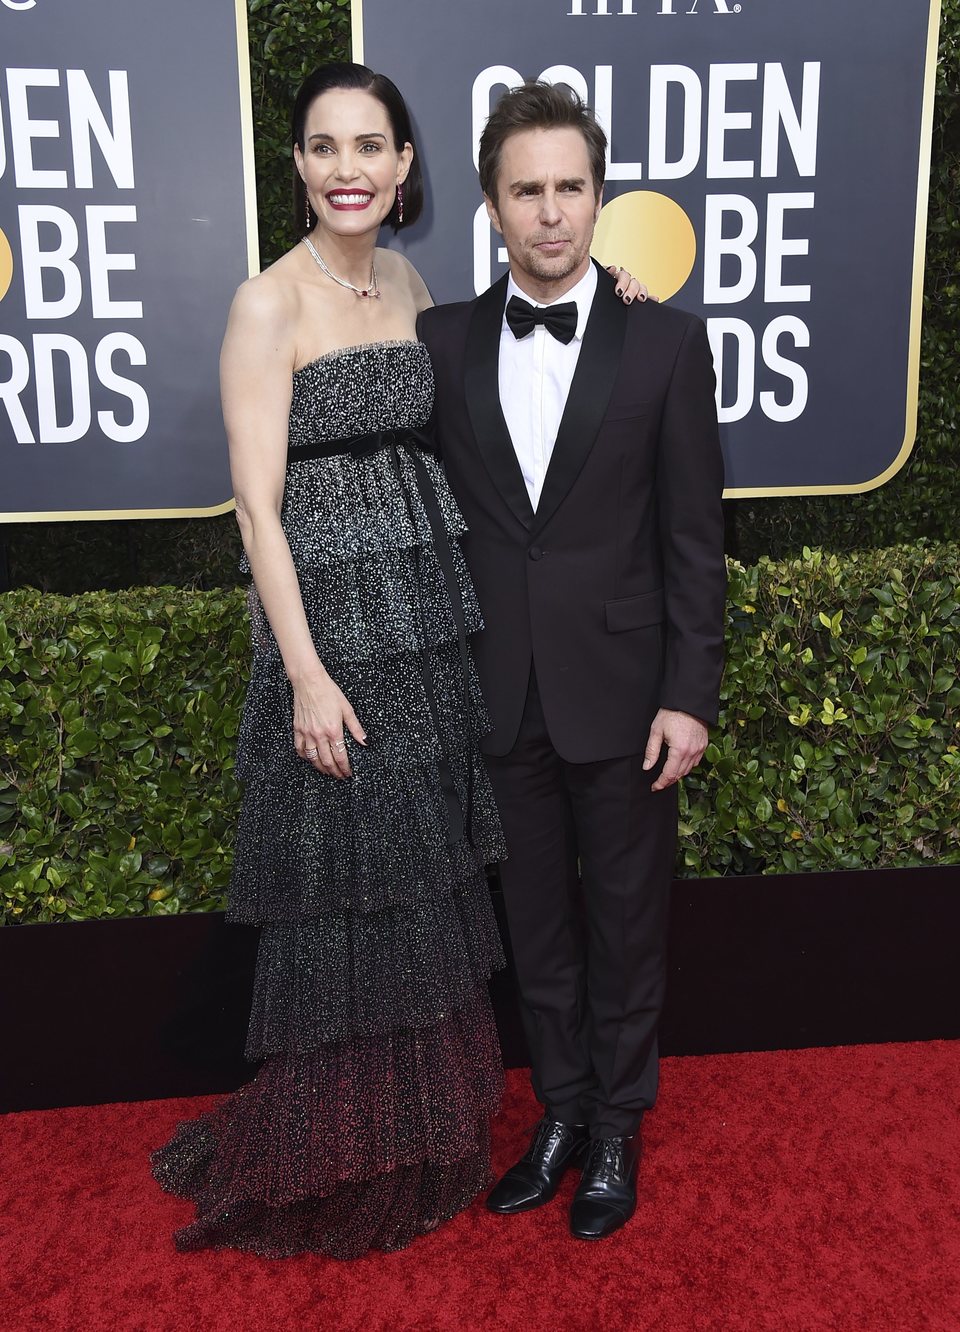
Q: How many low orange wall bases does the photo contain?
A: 0